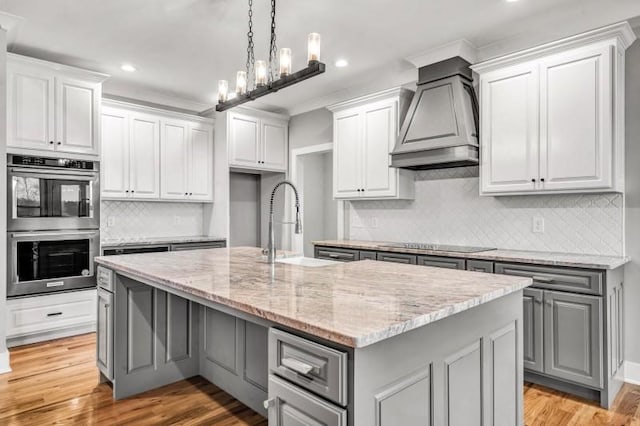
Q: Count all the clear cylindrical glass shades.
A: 5